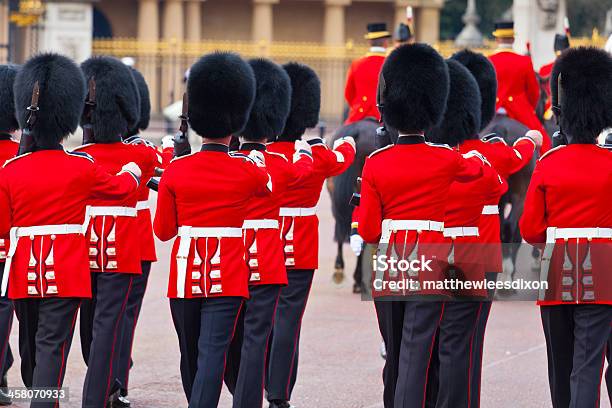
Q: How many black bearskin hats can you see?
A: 11